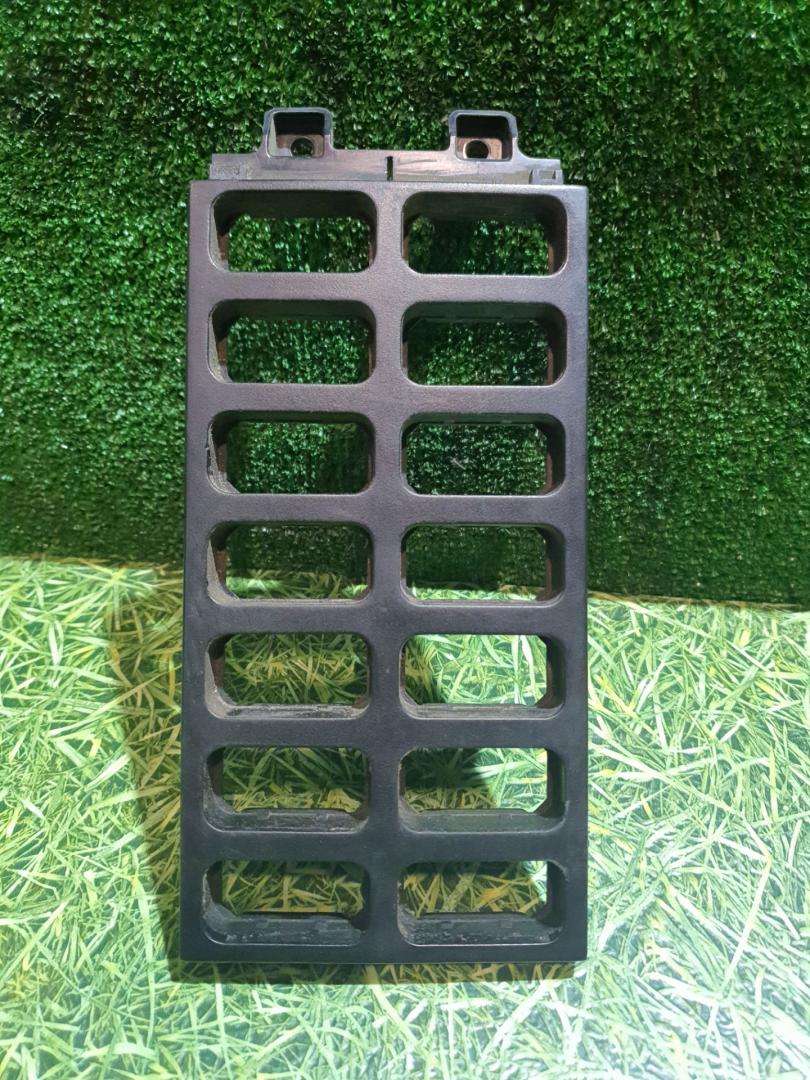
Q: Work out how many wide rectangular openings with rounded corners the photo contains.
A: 14